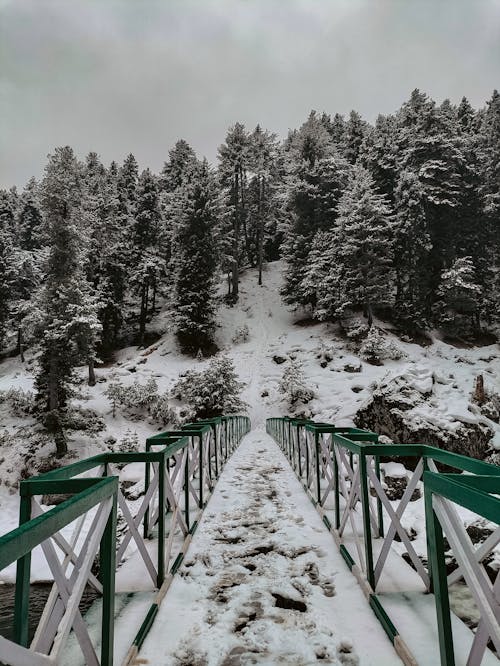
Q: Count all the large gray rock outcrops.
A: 1